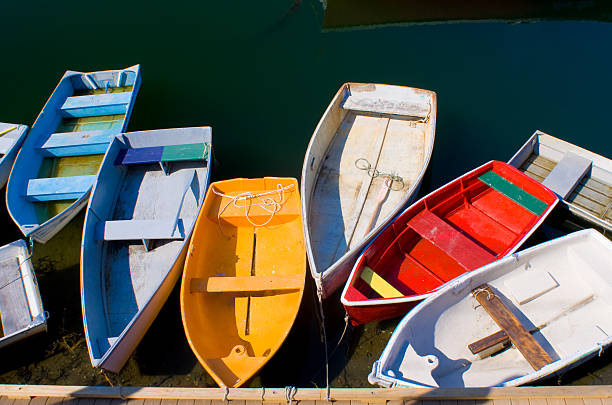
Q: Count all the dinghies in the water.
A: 9